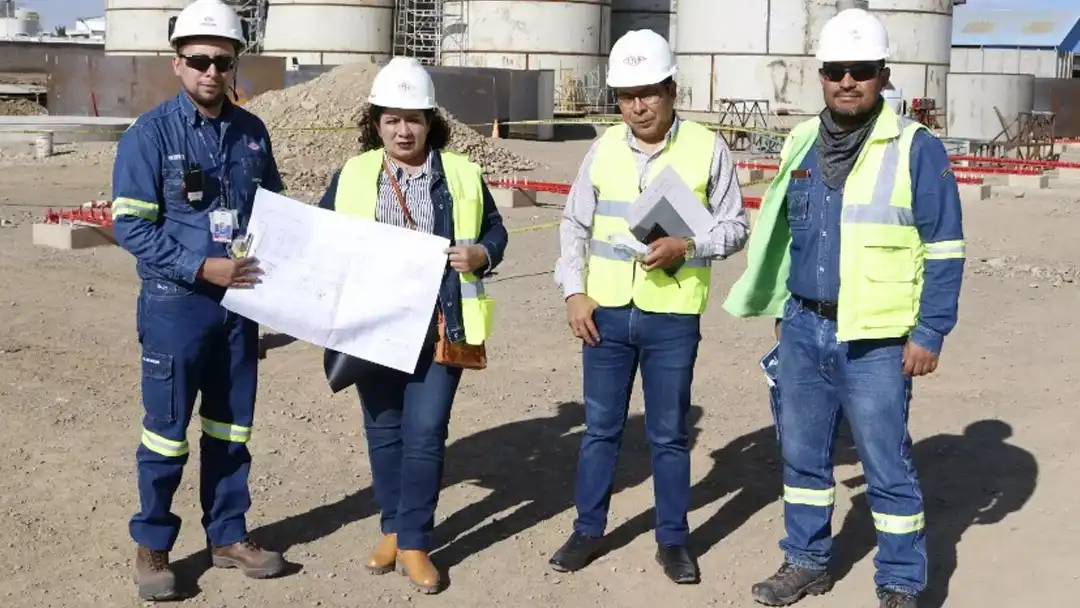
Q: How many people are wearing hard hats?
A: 4